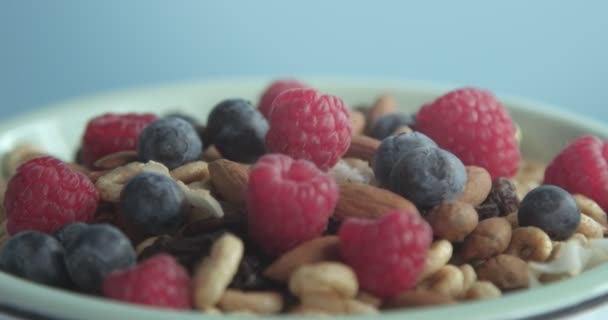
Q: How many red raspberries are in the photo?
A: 9